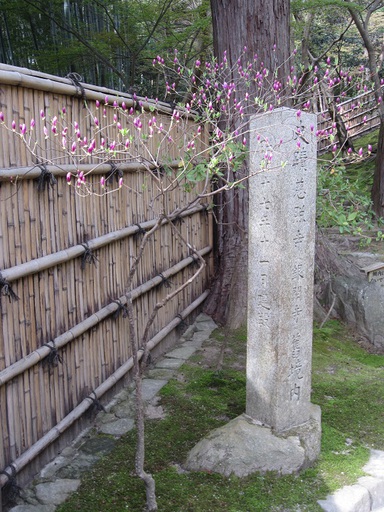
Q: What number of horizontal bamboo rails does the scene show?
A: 5